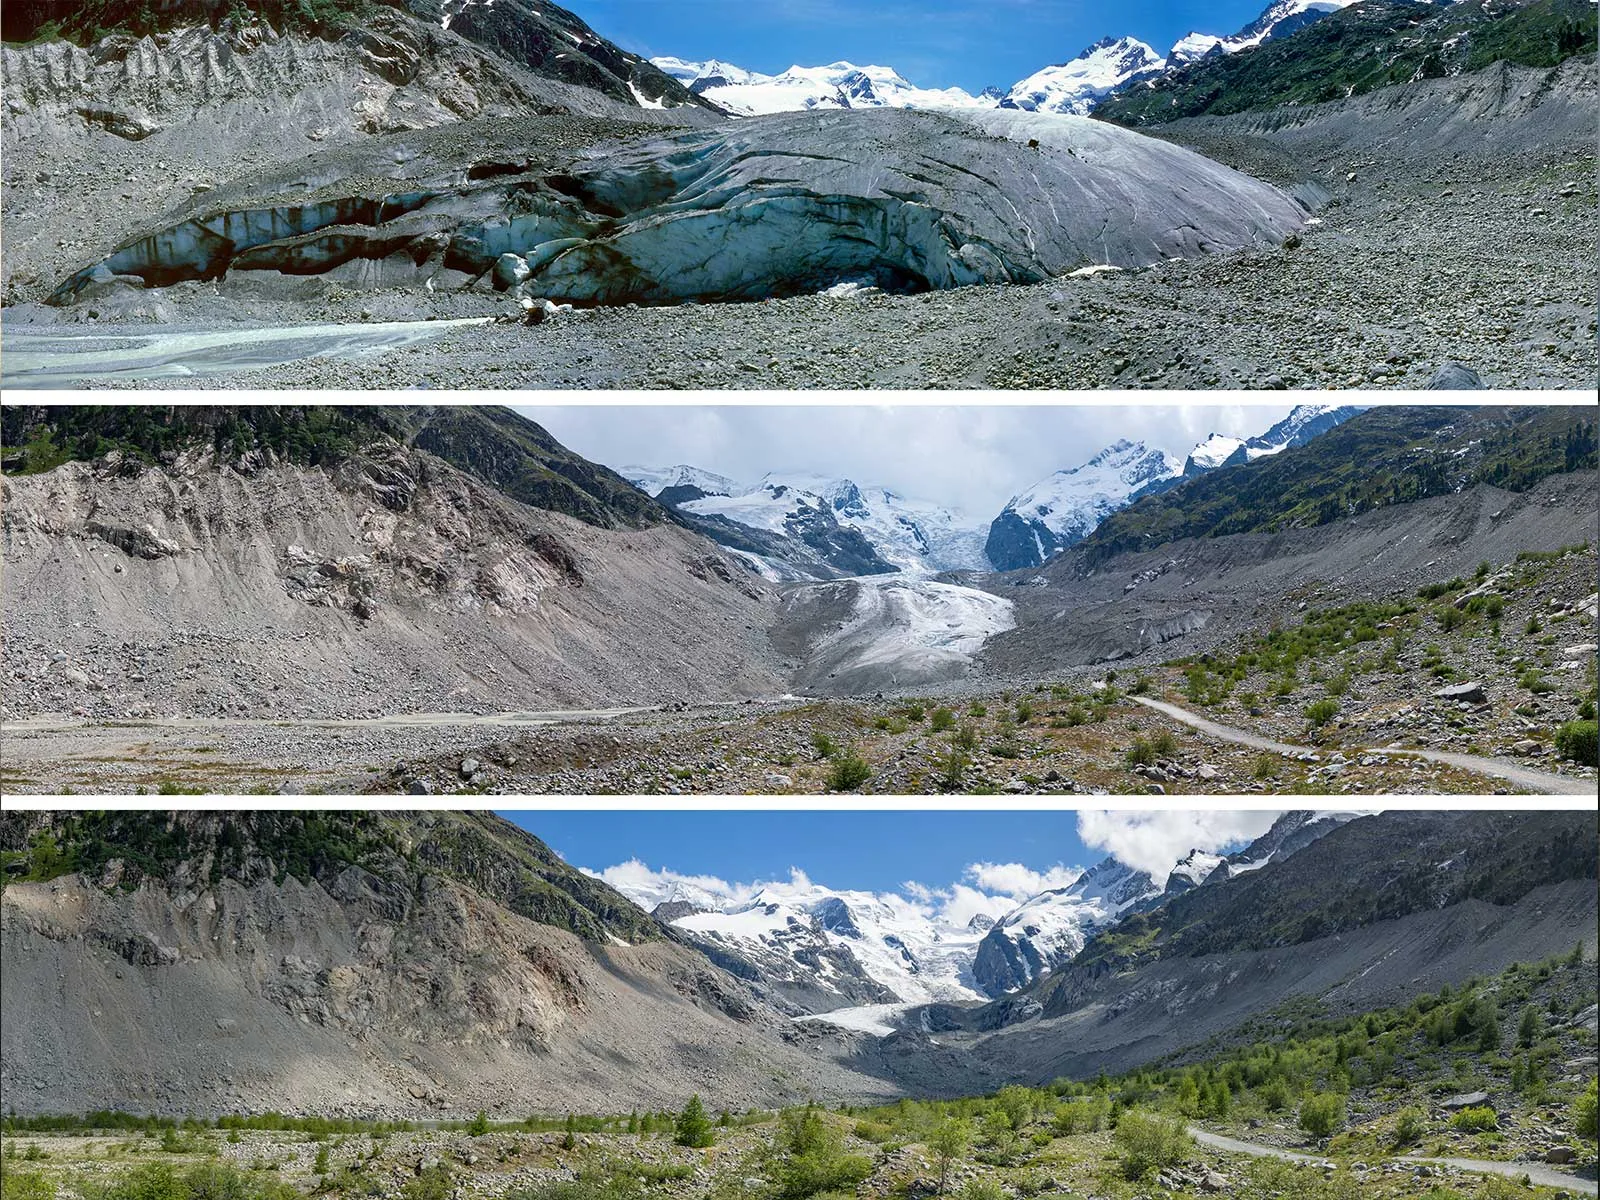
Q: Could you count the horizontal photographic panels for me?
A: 3